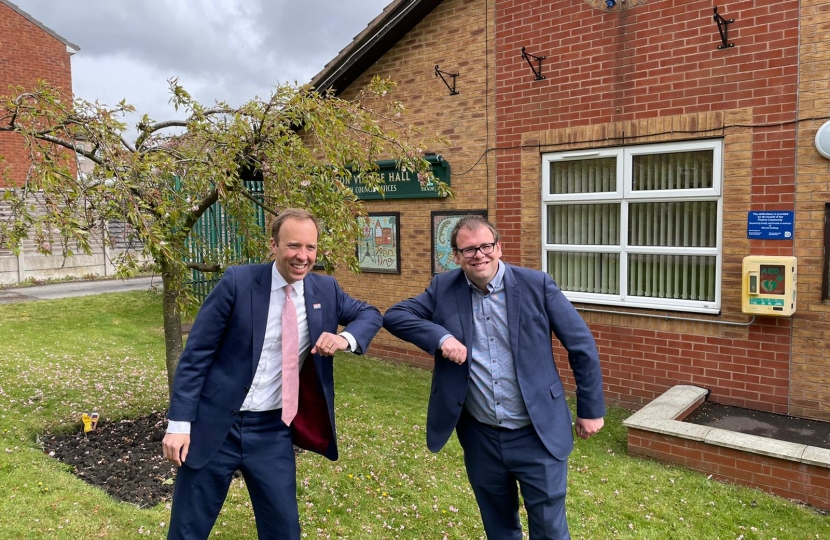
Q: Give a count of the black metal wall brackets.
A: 3